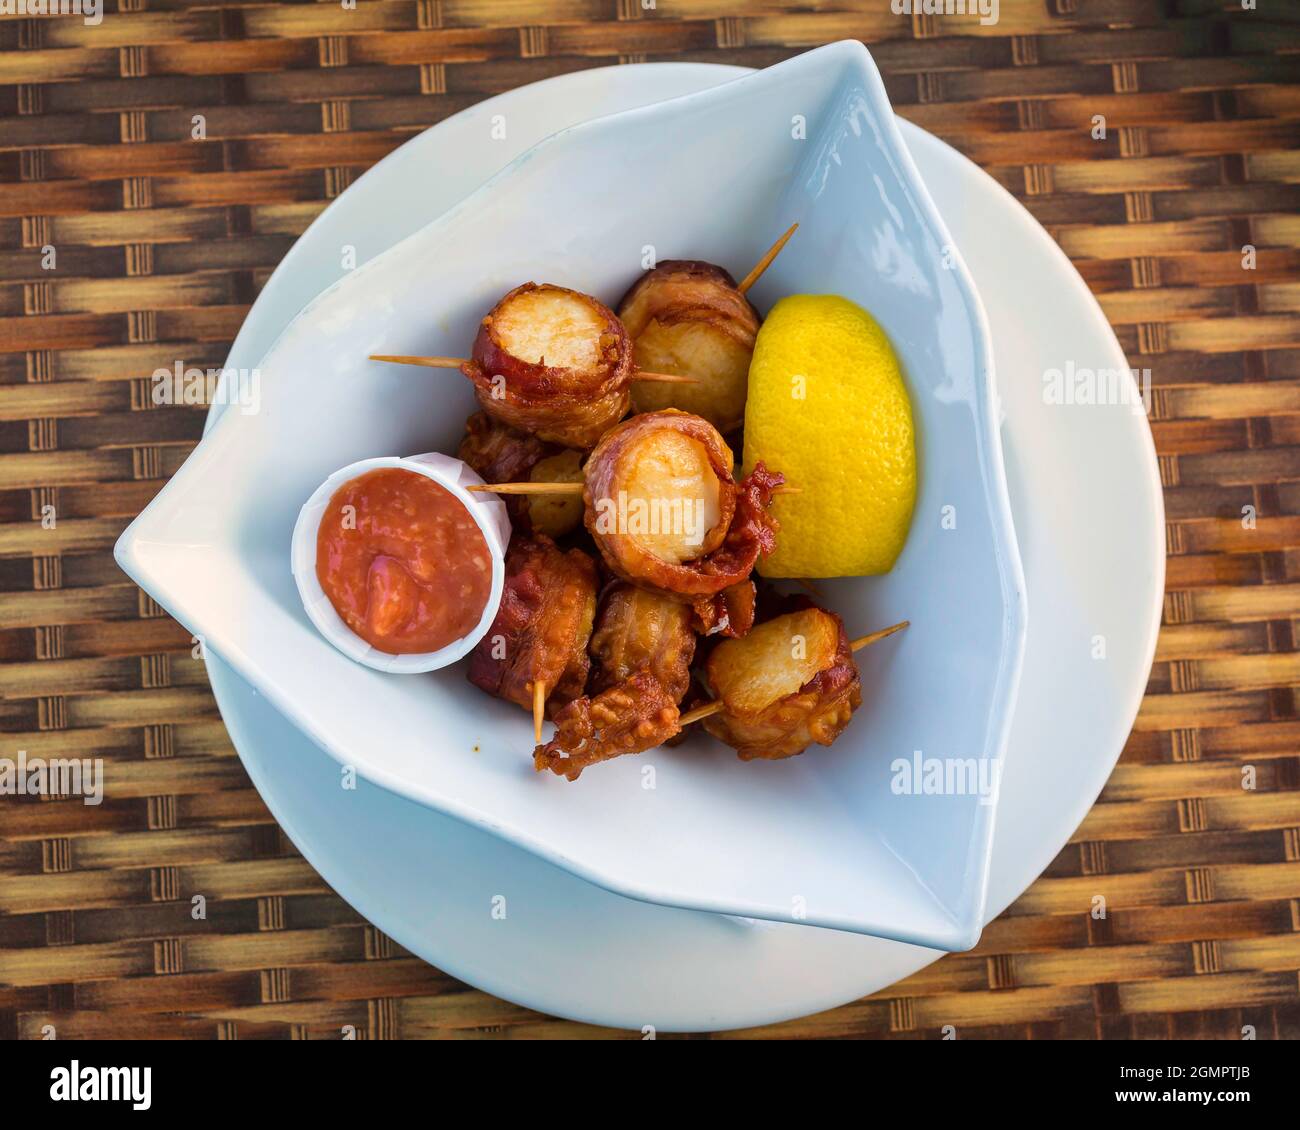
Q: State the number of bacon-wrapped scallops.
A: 7